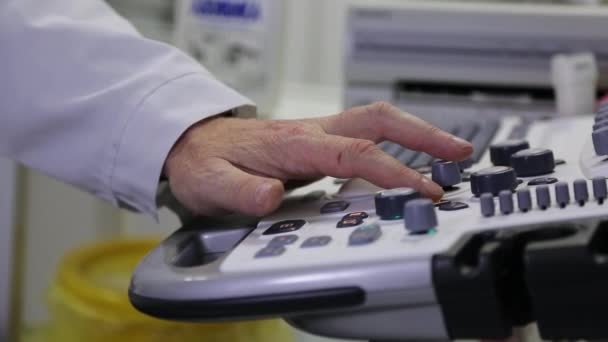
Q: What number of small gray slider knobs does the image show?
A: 7